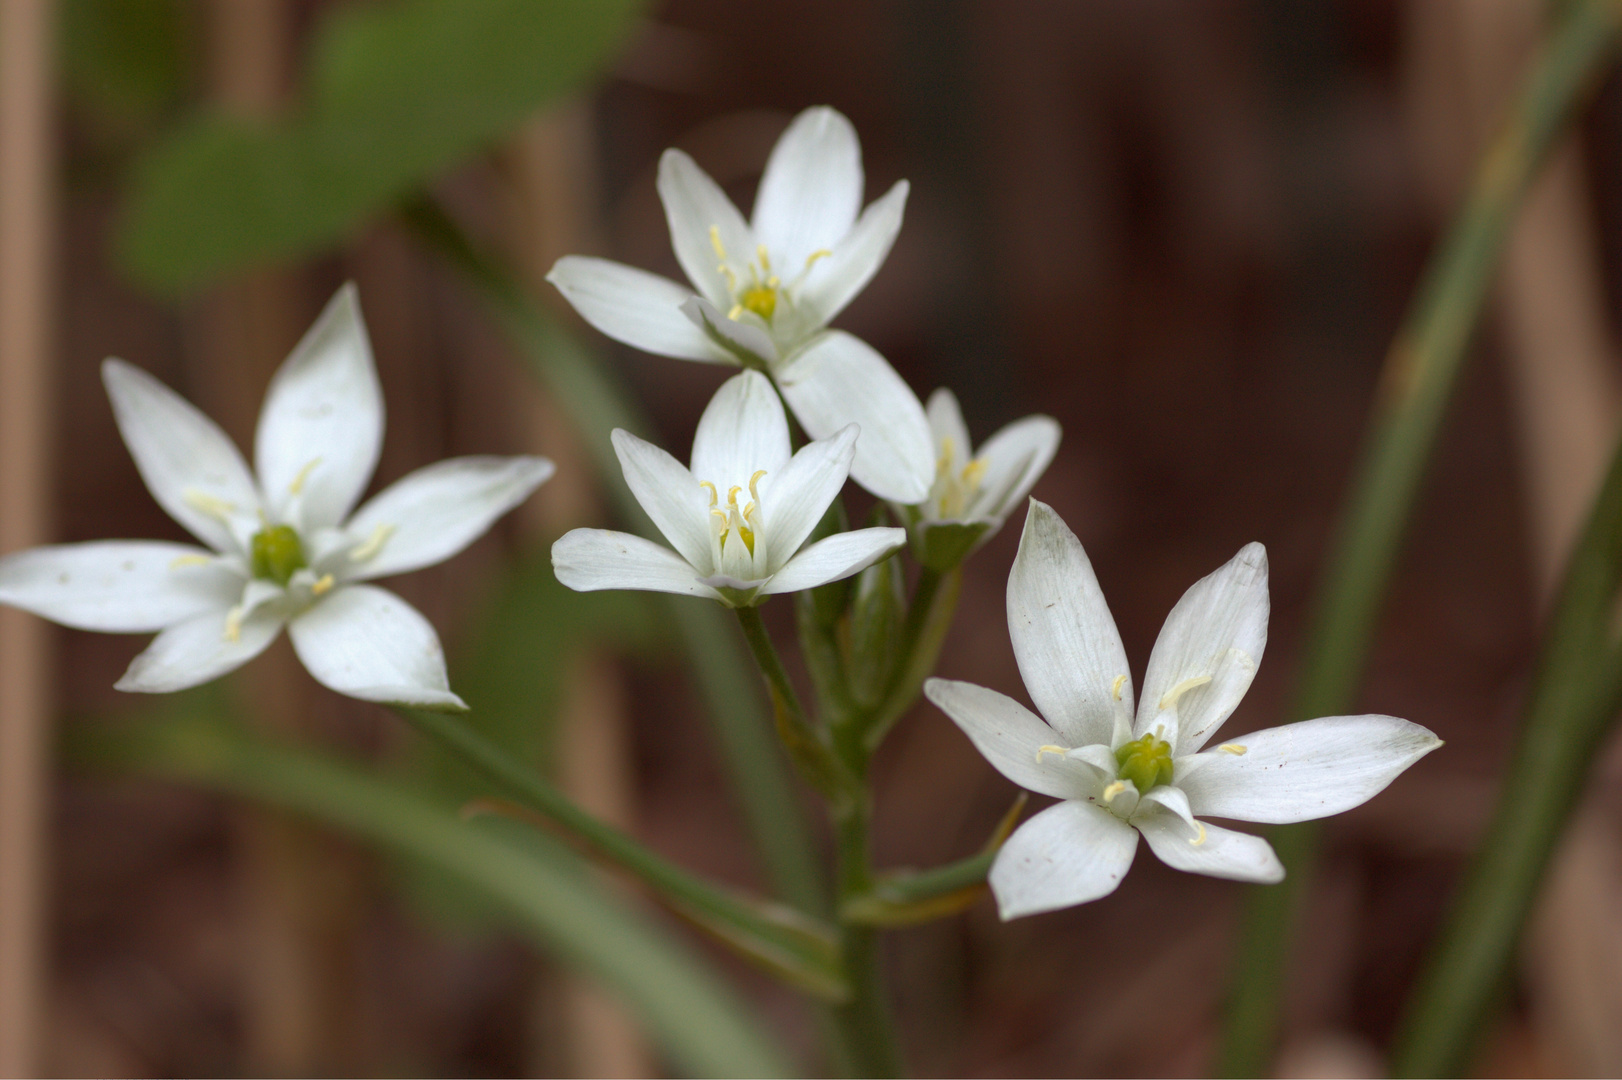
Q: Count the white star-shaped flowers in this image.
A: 5